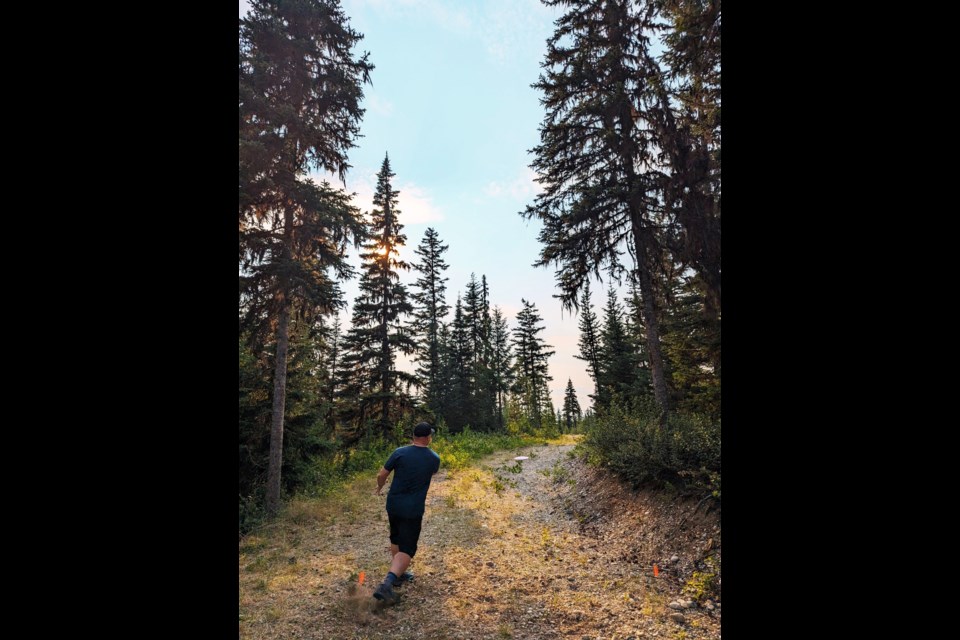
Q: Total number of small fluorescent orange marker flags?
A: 2